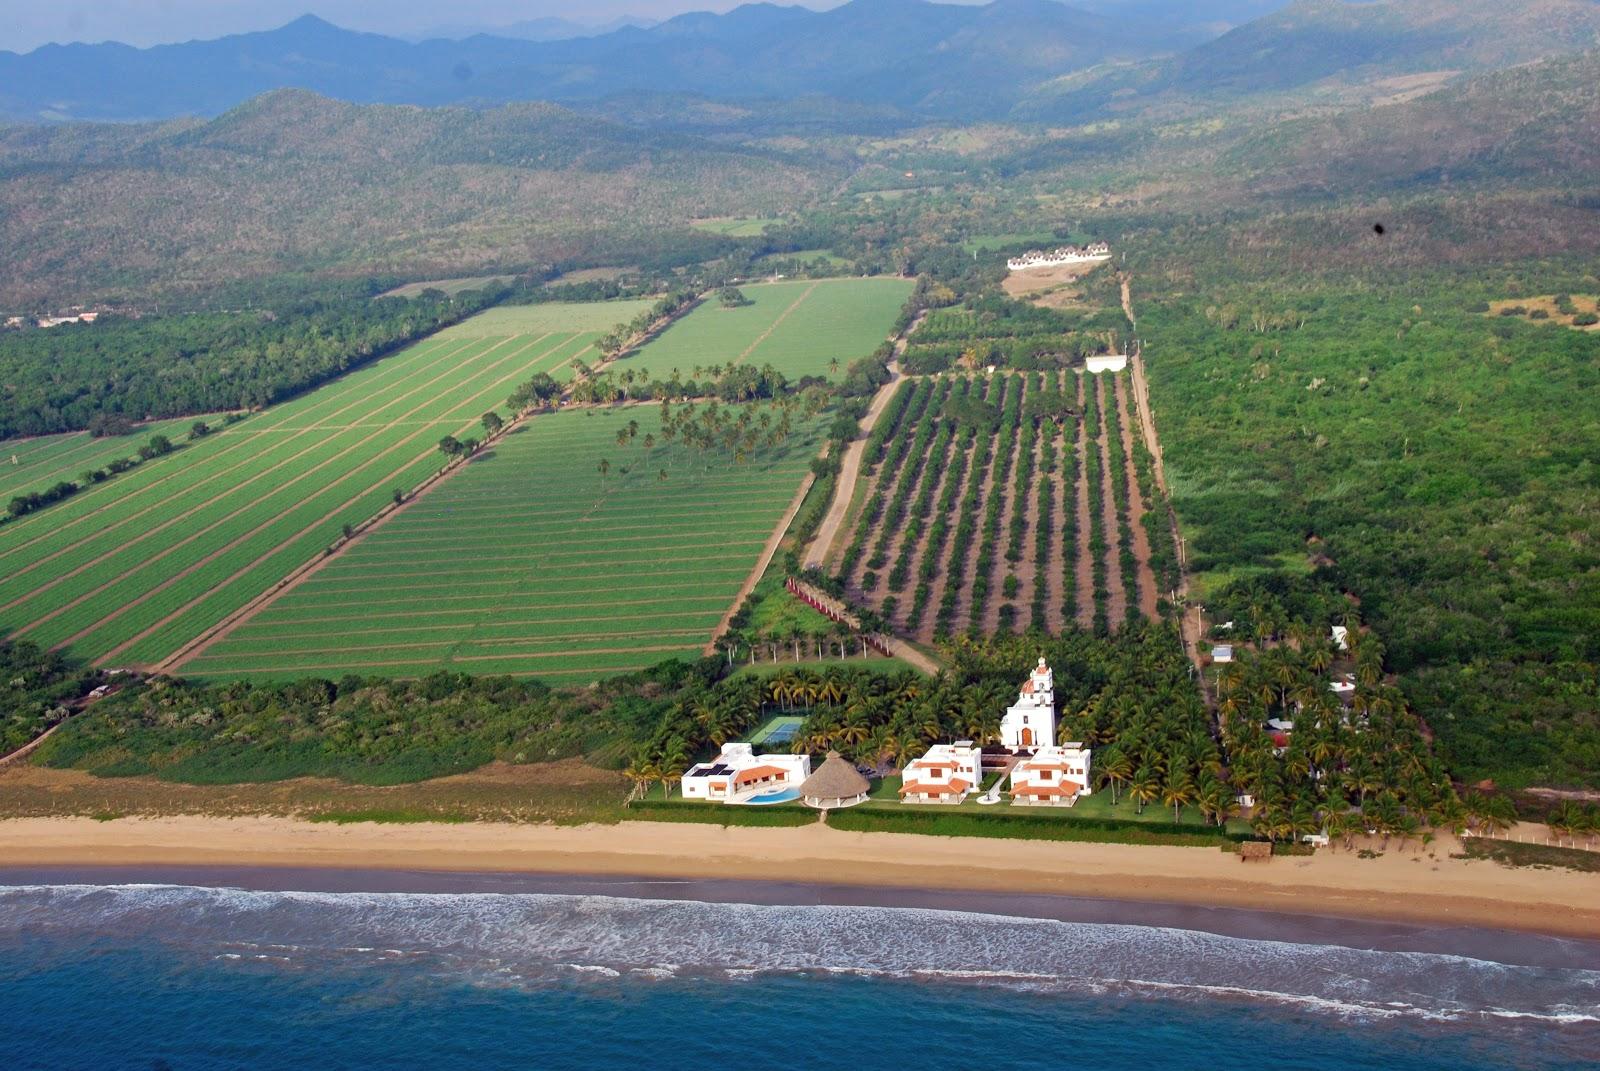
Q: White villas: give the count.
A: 3